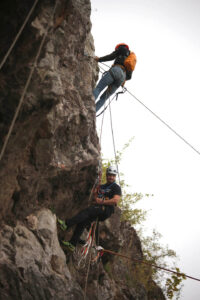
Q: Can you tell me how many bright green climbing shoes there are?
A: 2